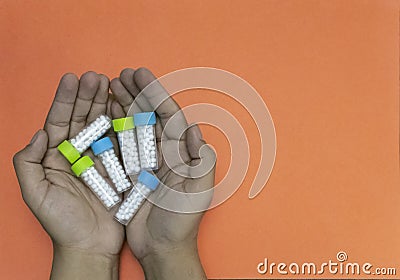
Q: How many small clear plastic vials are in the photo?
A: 6